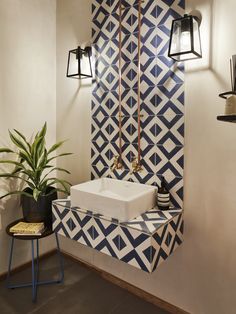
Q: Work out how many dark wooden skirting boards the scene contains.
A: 2